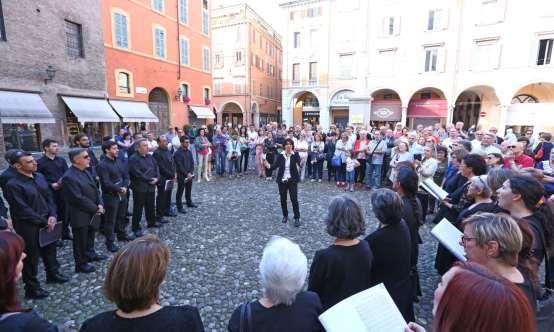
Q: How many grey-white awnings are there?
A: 4